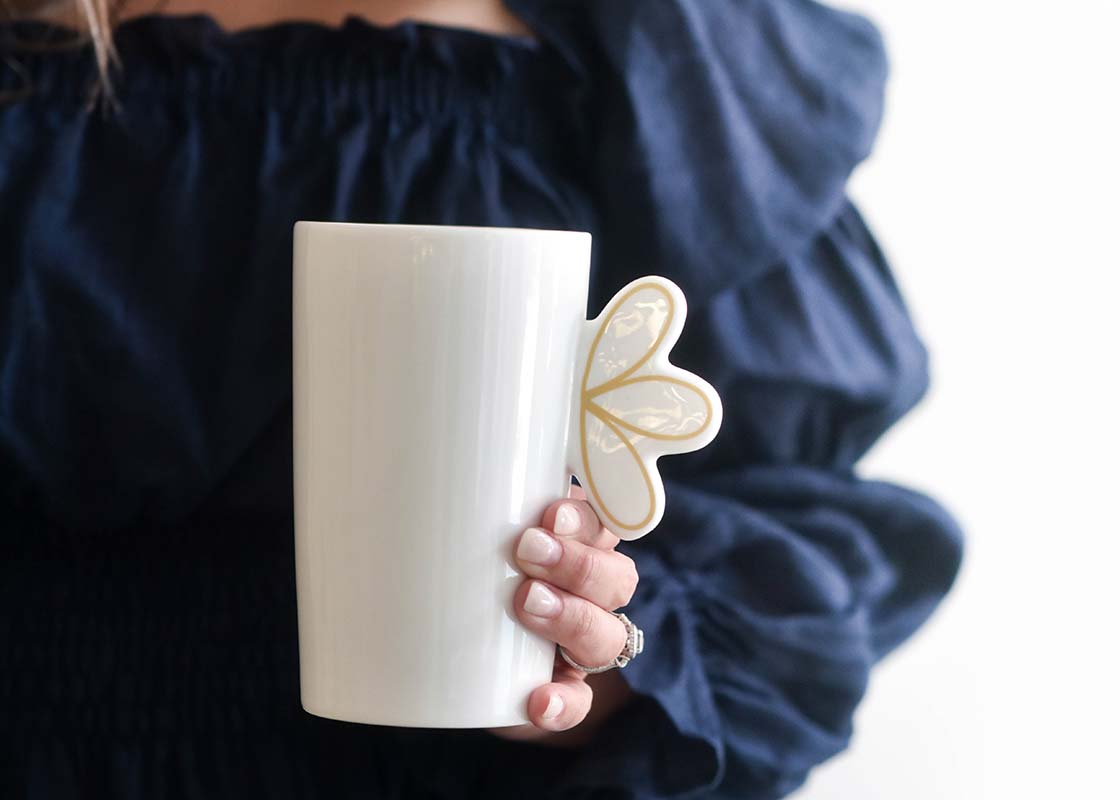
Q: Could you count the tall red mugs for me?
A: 0